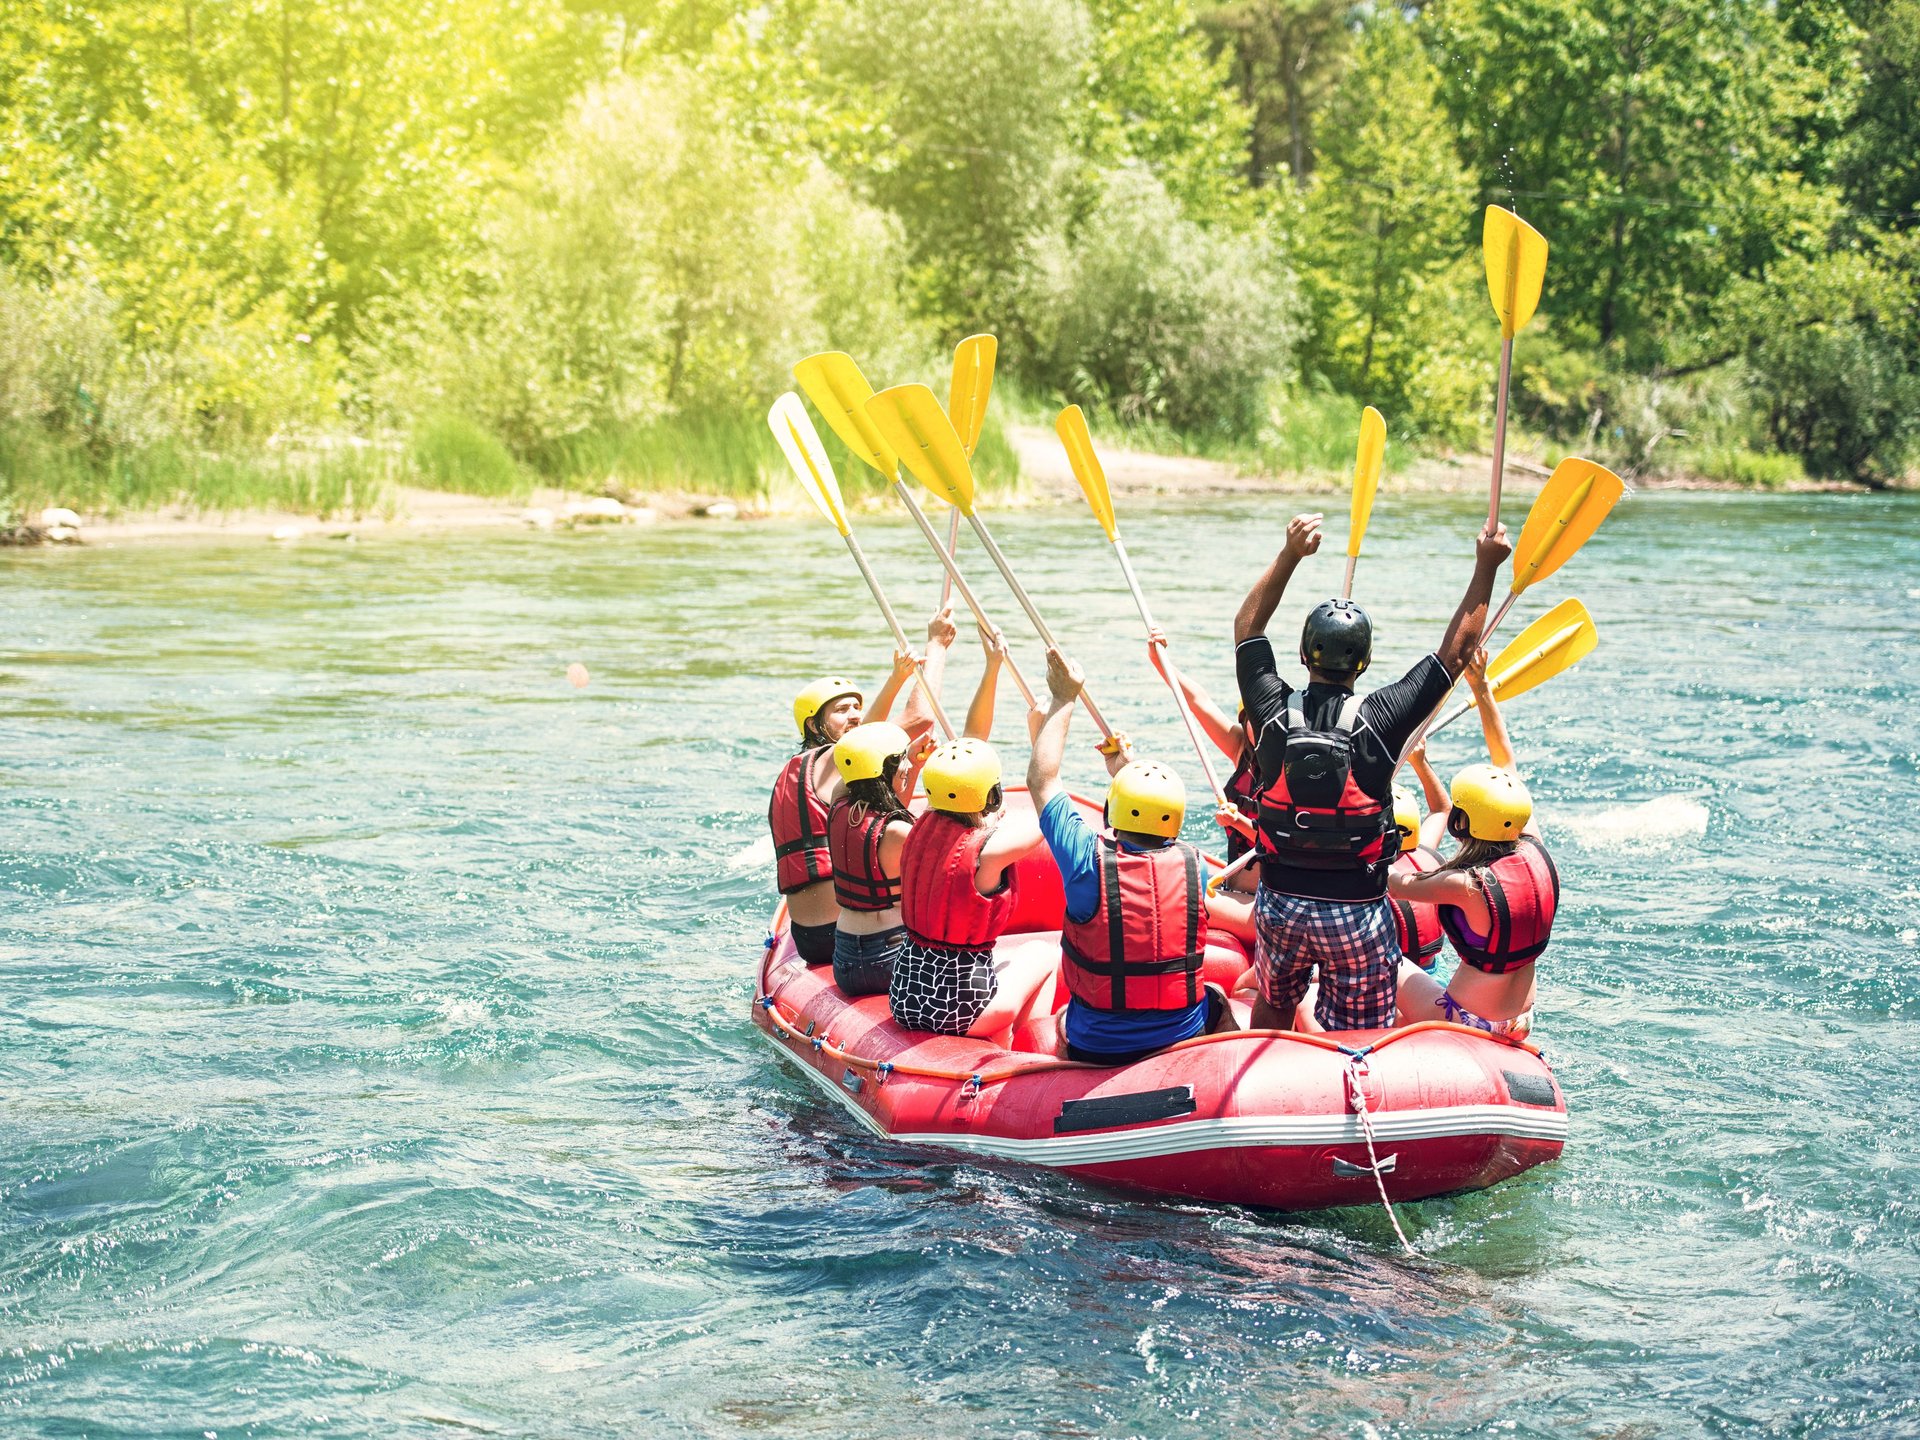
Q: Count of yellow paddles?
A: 9